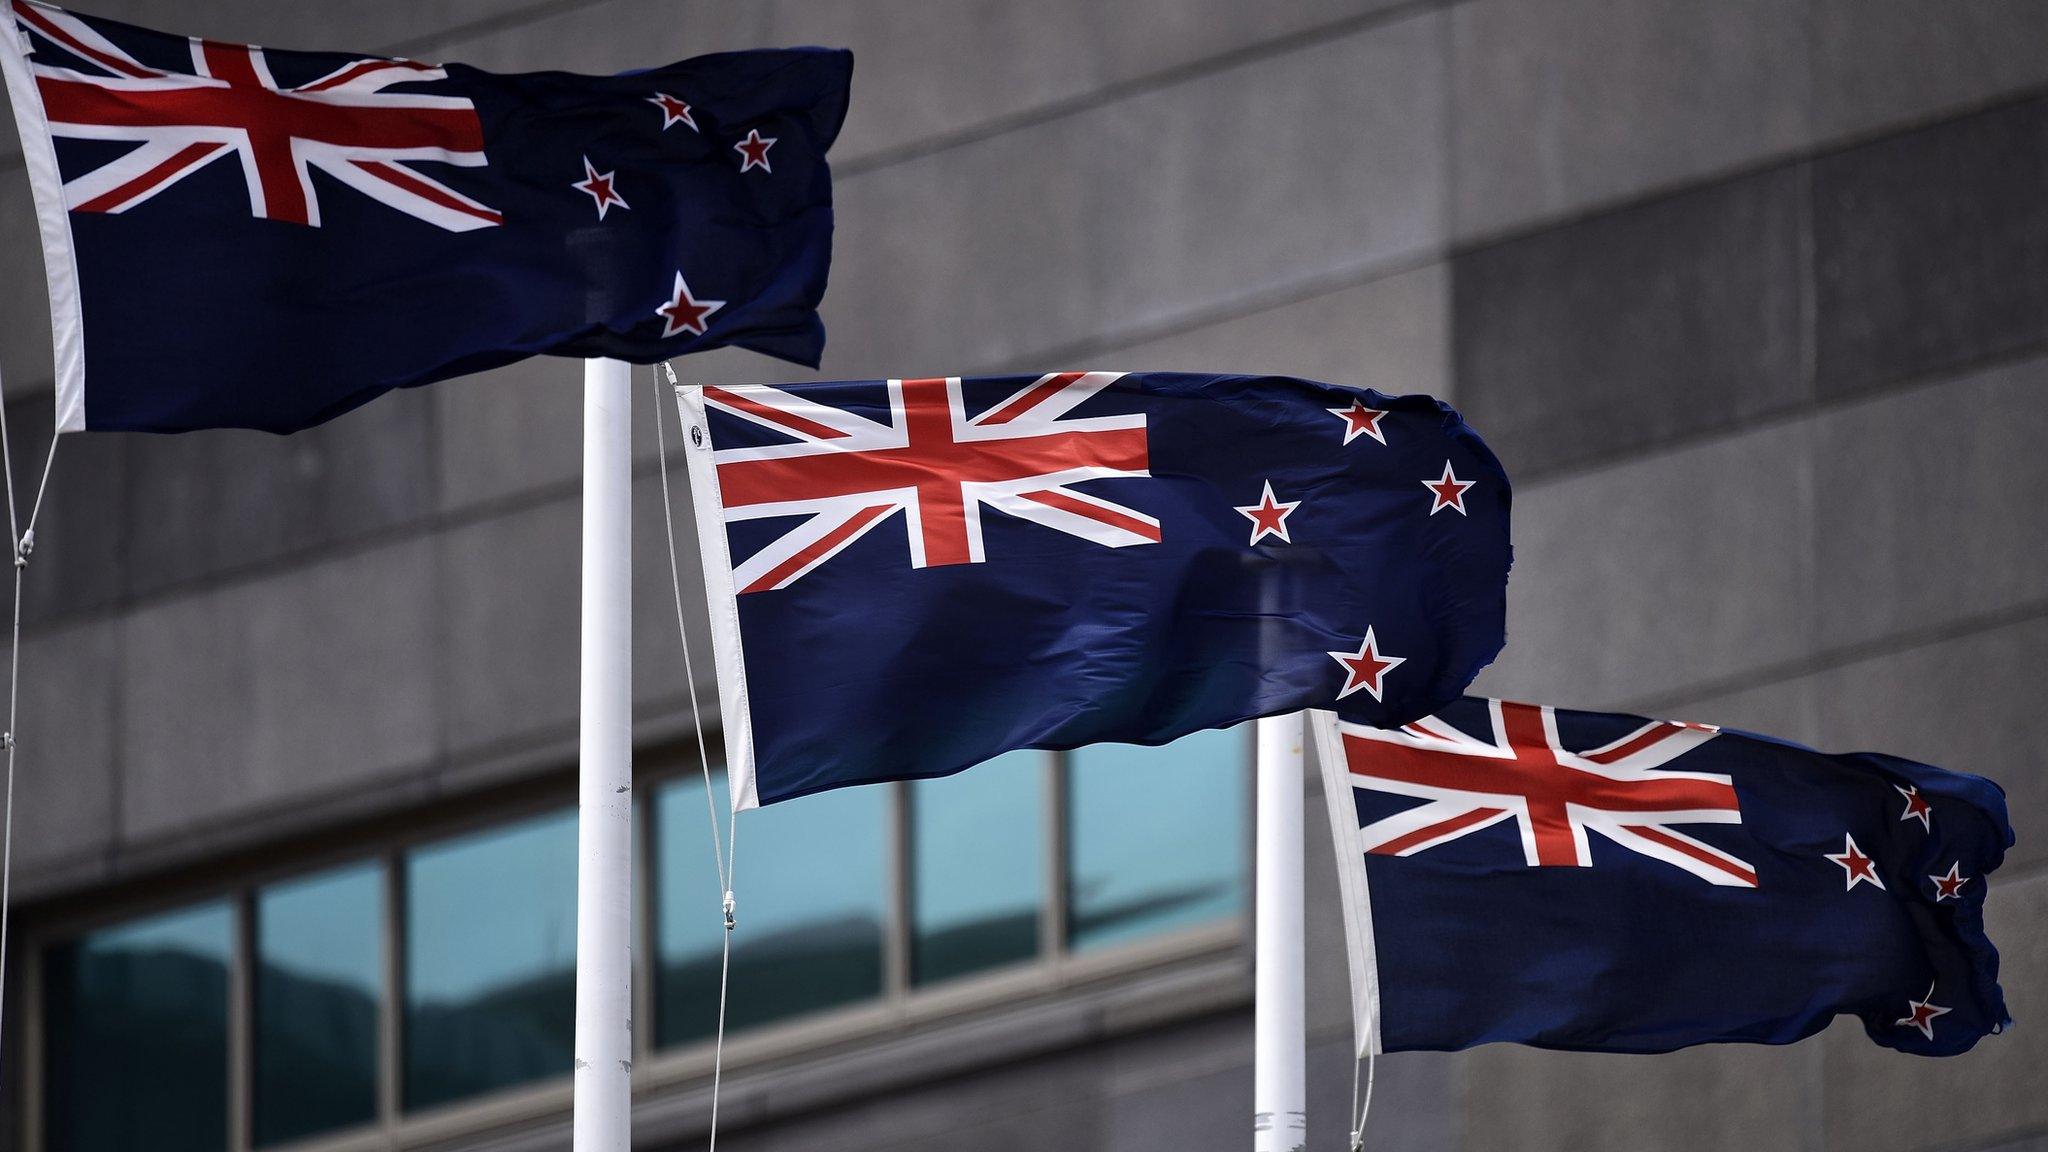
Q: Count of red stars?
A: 12